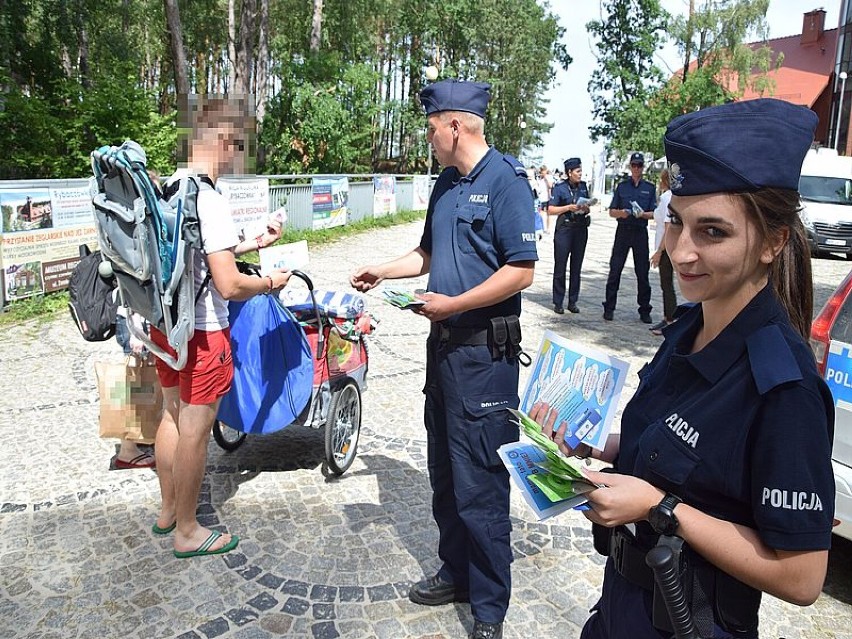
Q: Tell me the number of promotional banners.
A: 5